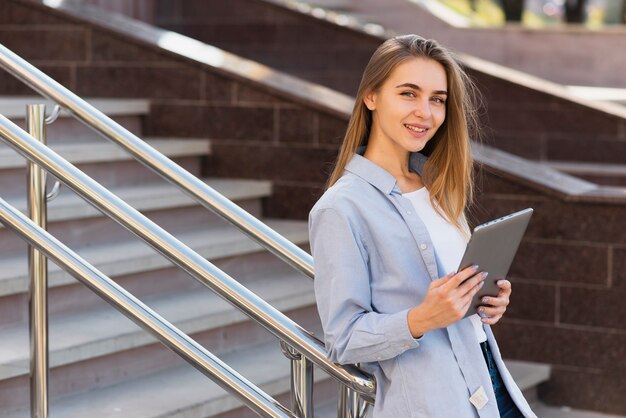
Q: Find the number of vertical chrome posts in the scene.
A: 3